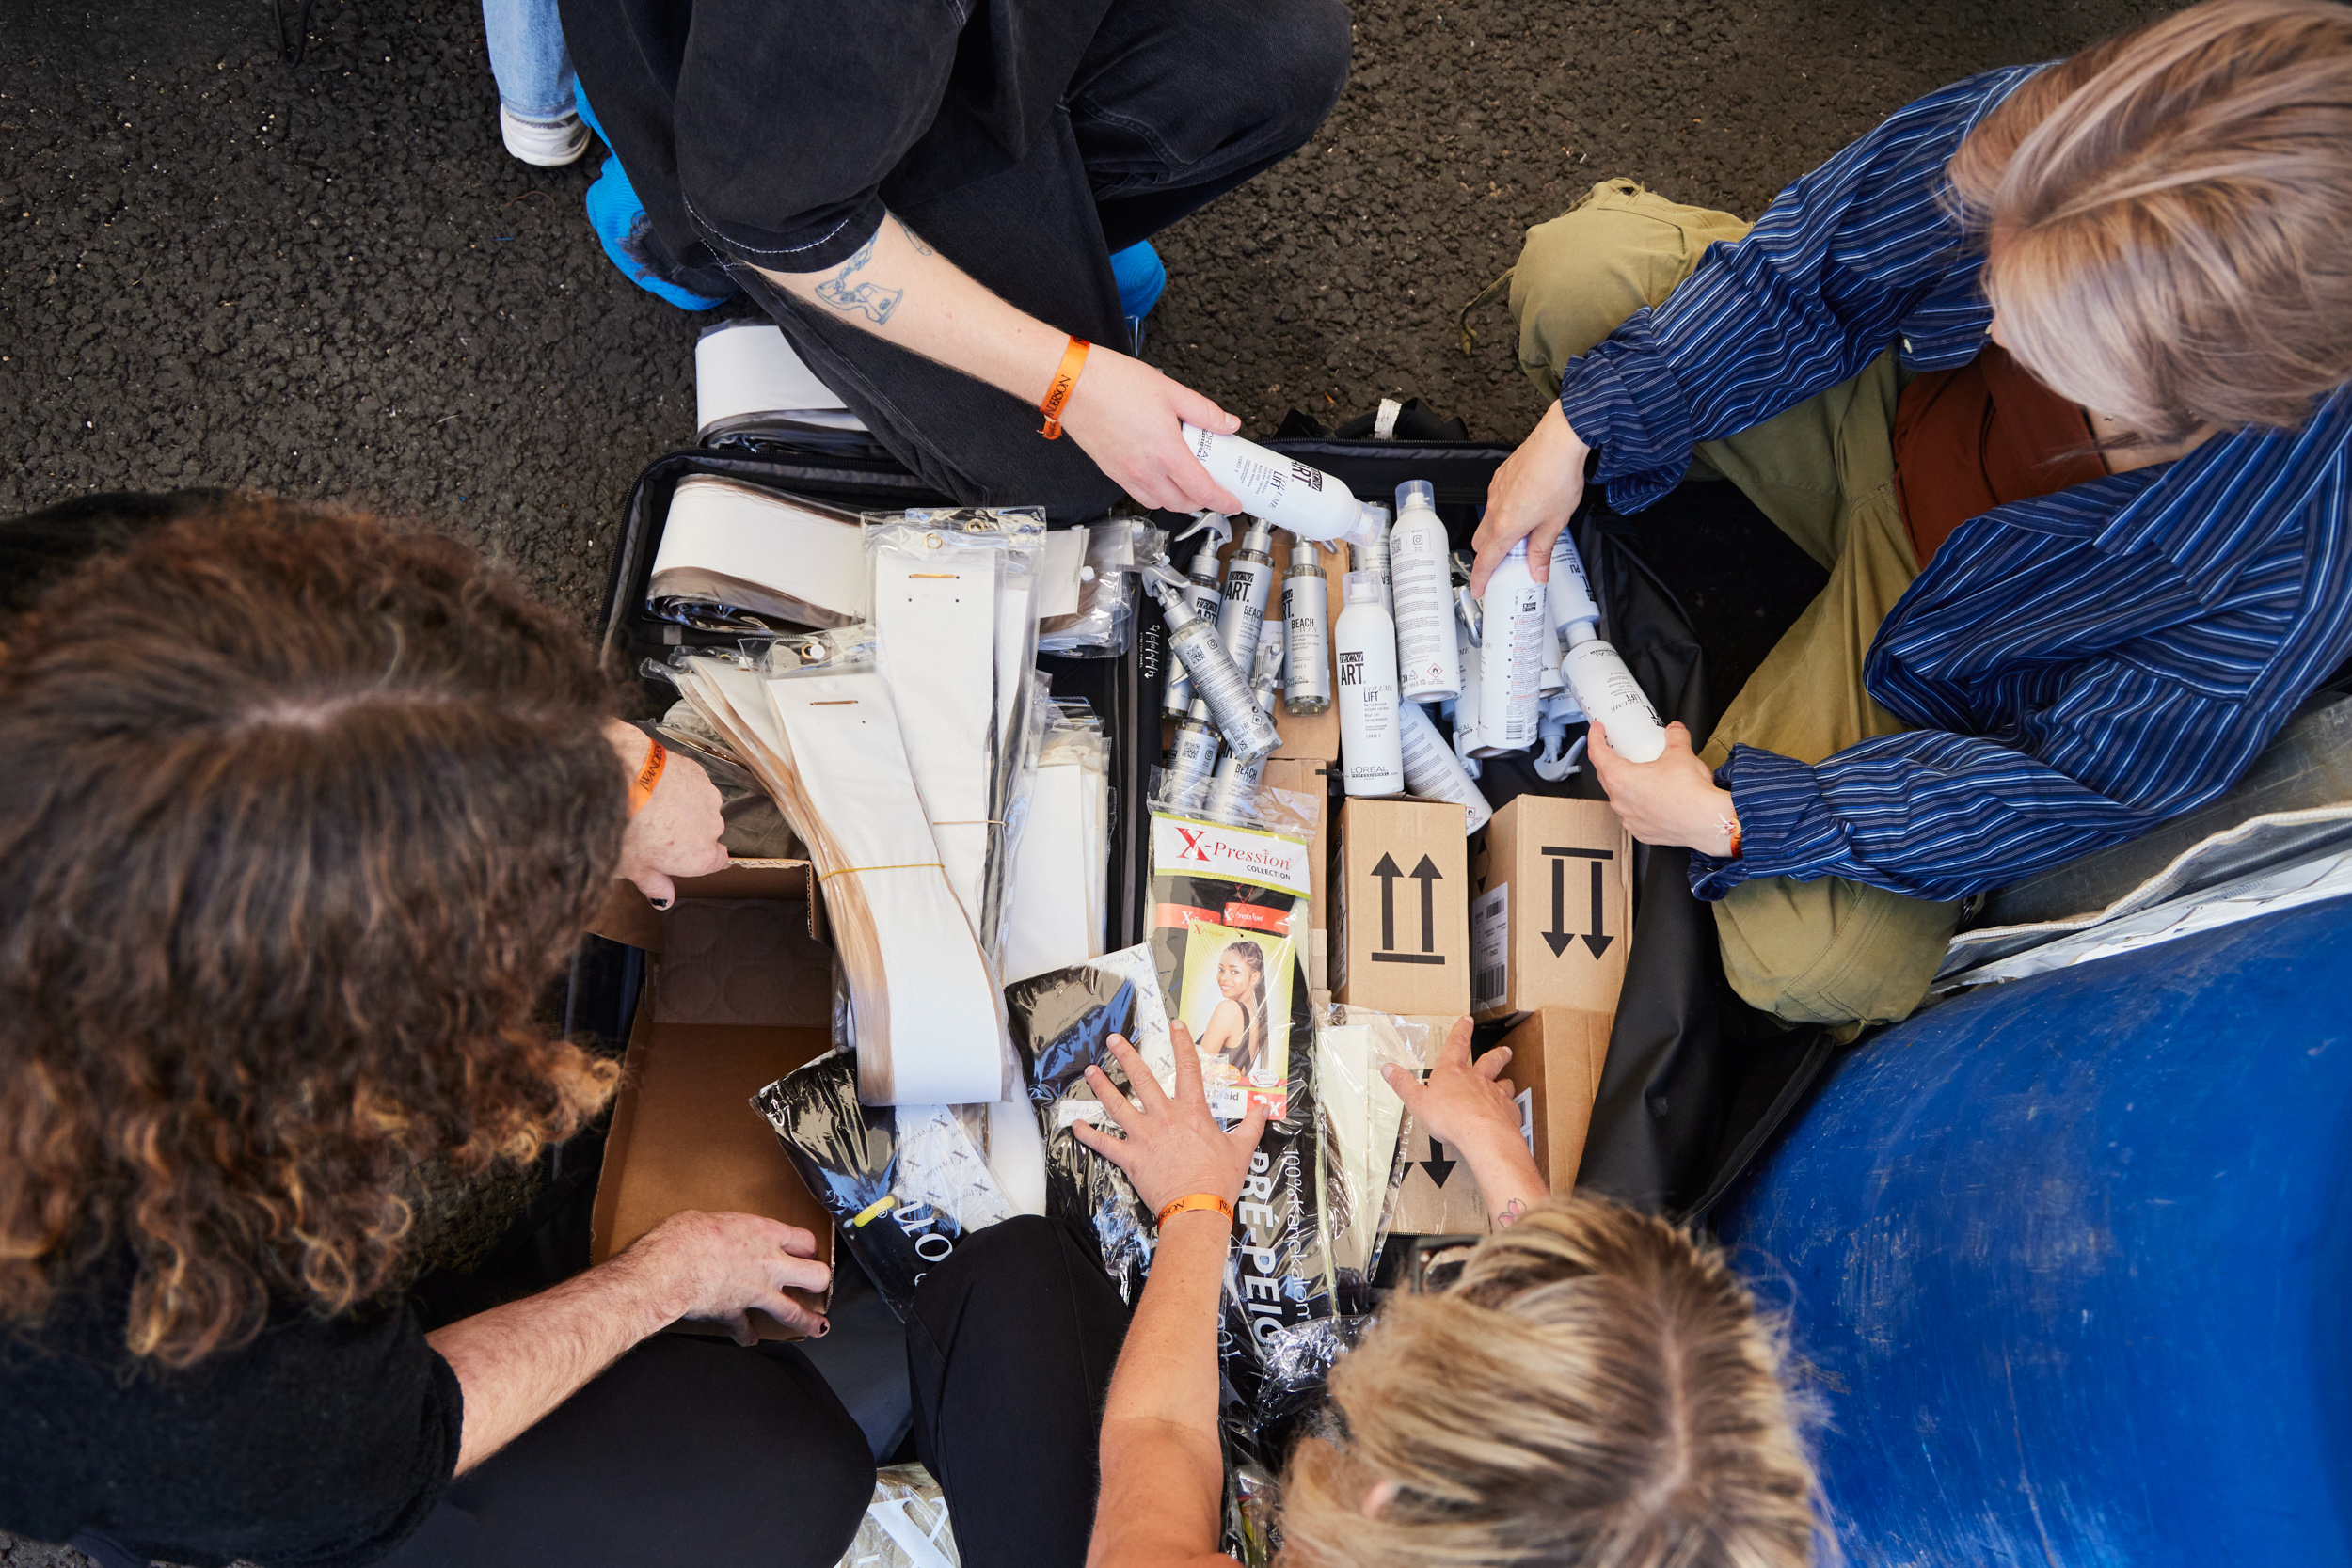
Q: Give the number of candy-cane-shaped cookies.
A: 0